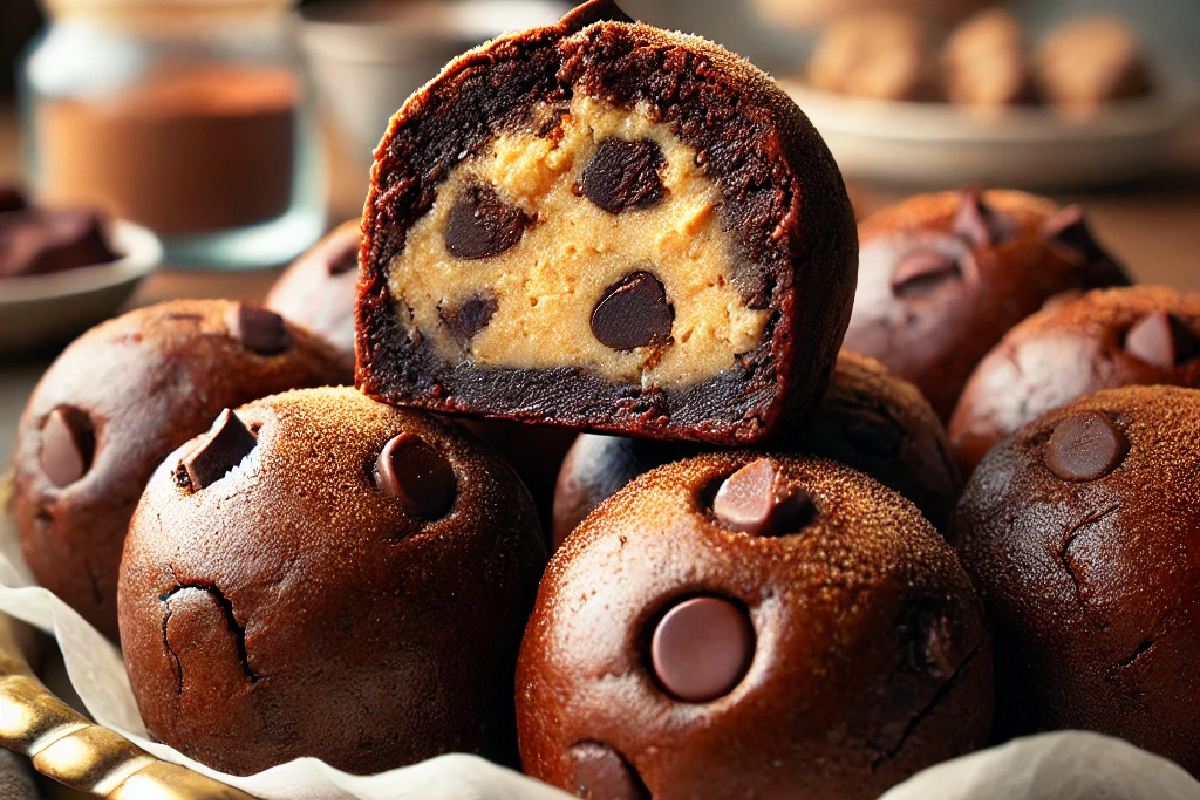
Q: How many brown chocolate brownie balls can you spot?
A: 9